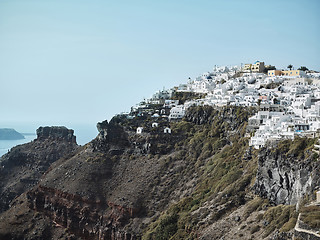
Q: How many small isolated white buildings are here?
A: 3